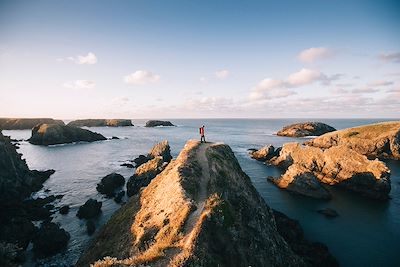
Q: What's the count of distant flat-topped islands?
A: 3